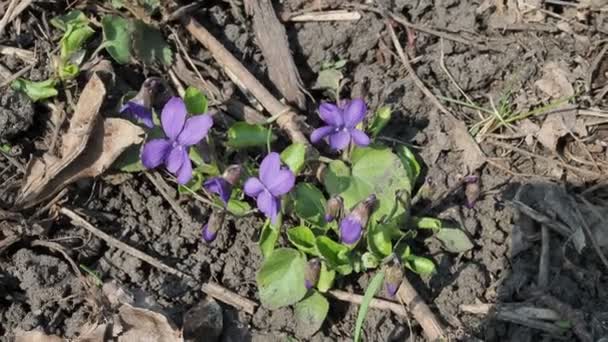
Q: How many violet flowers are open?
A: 3